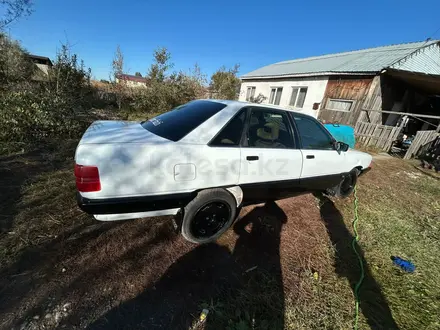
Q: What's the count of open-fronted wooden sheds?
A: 1